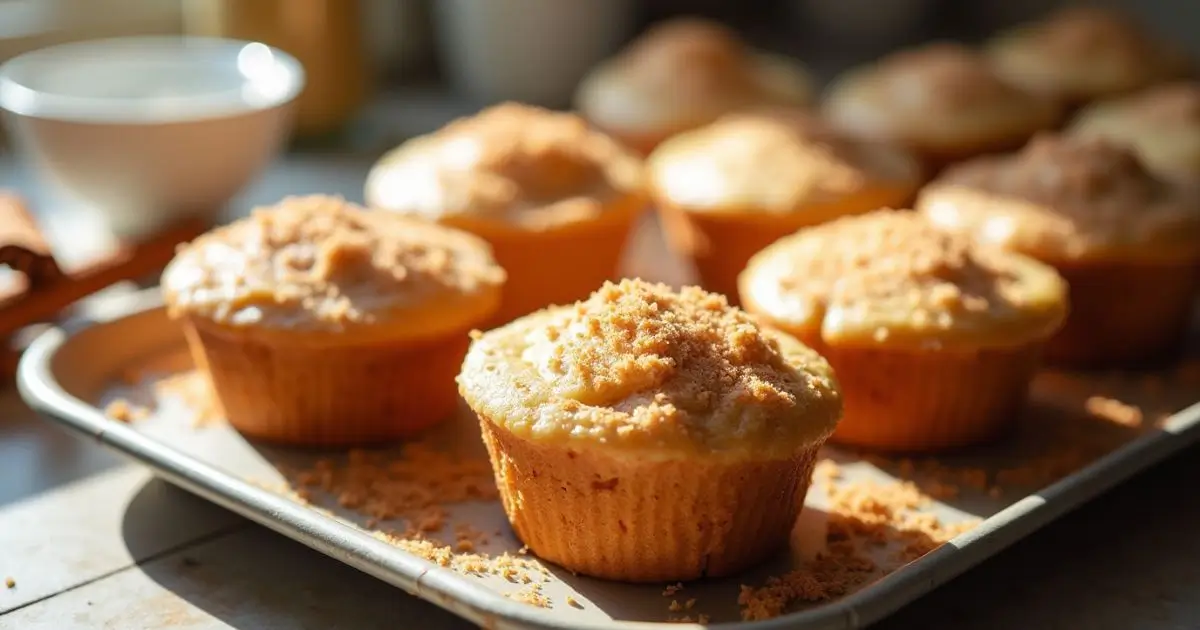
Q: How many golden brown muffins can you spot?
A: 10